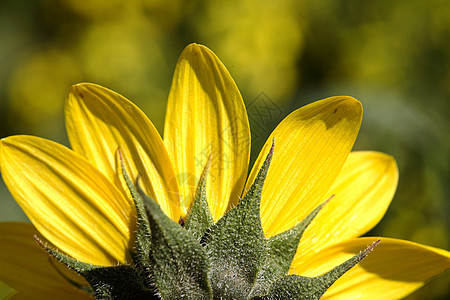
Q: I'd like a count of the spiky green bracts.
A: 7